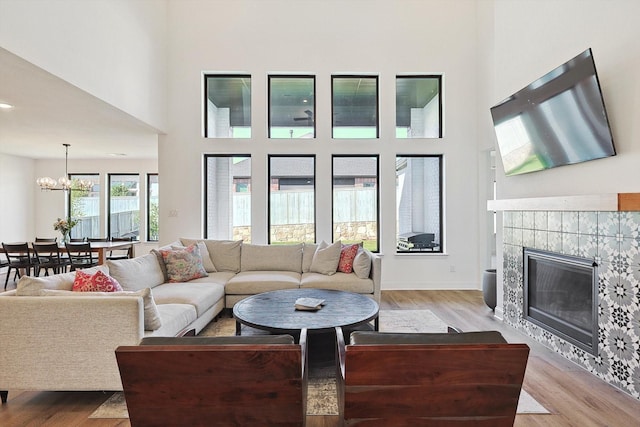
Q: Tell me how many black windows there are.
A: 11